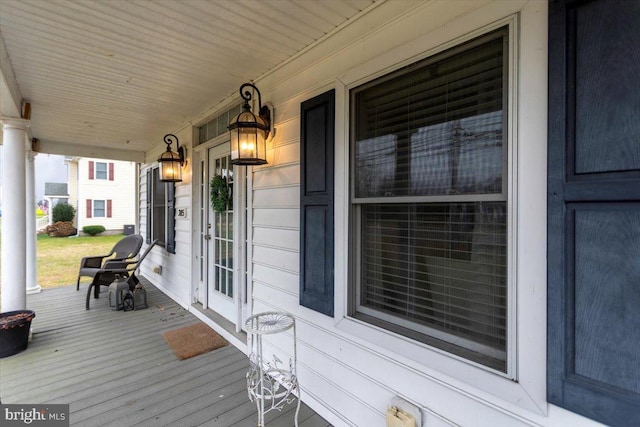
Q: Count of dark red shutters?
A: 4